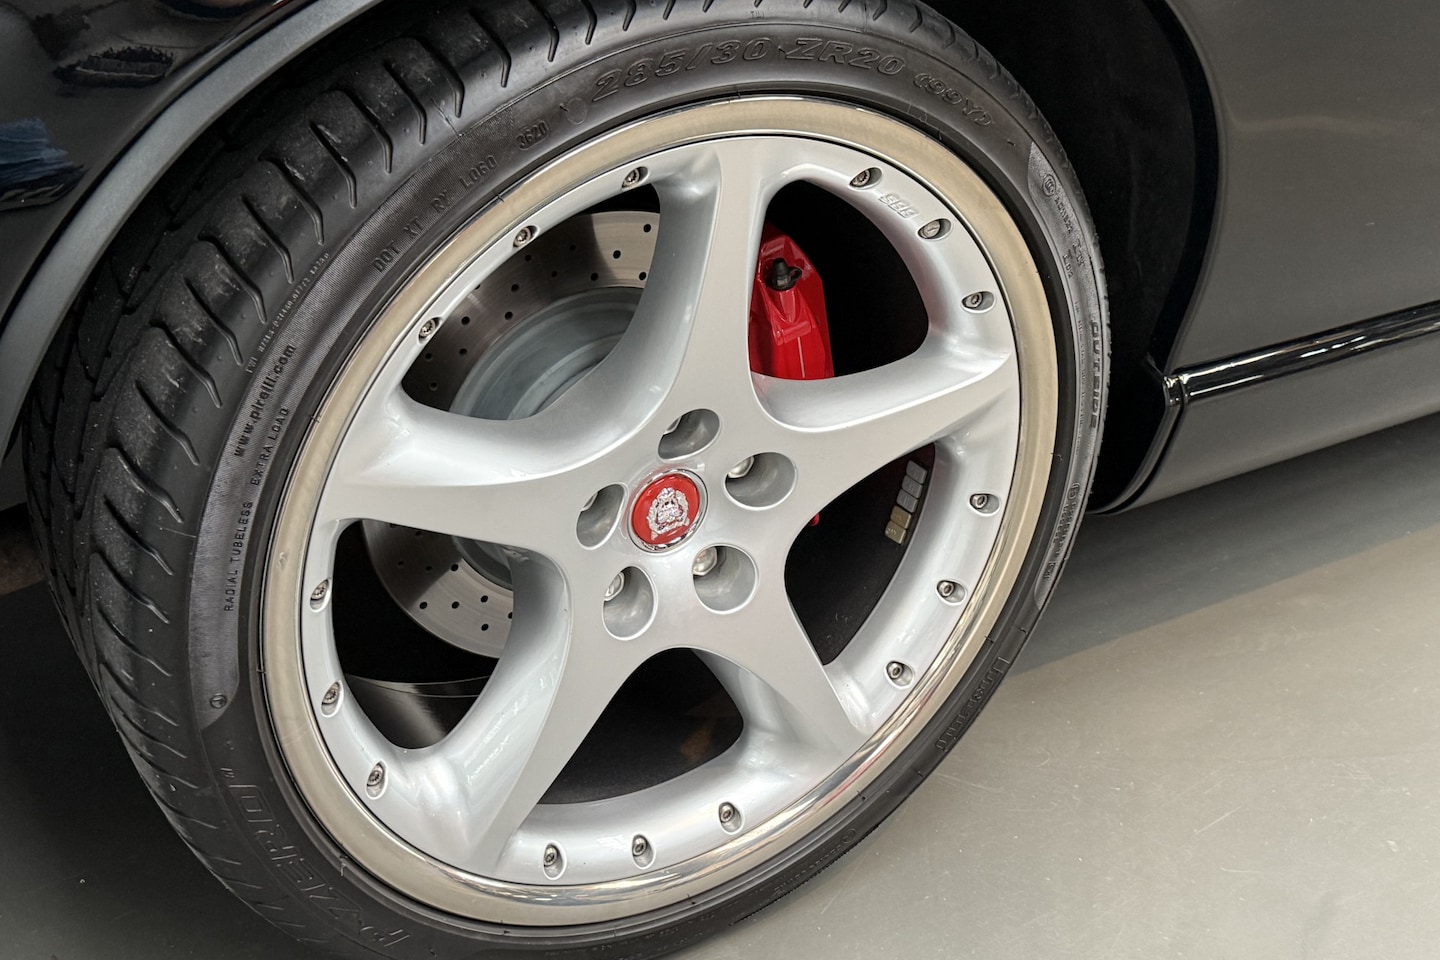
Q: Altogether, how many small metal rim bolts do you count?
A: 15